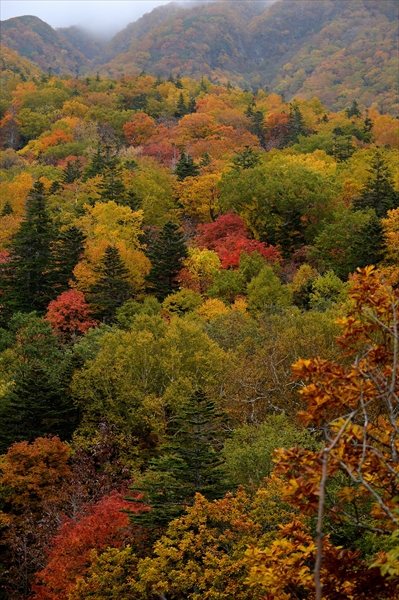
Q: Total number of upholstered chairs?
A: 0